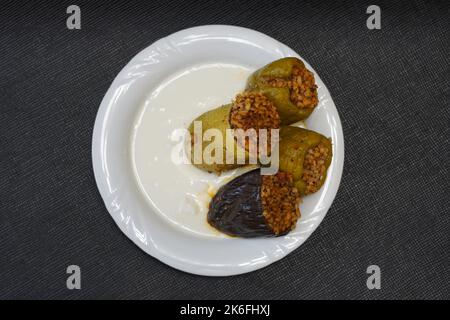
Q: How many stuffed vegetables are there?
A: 4